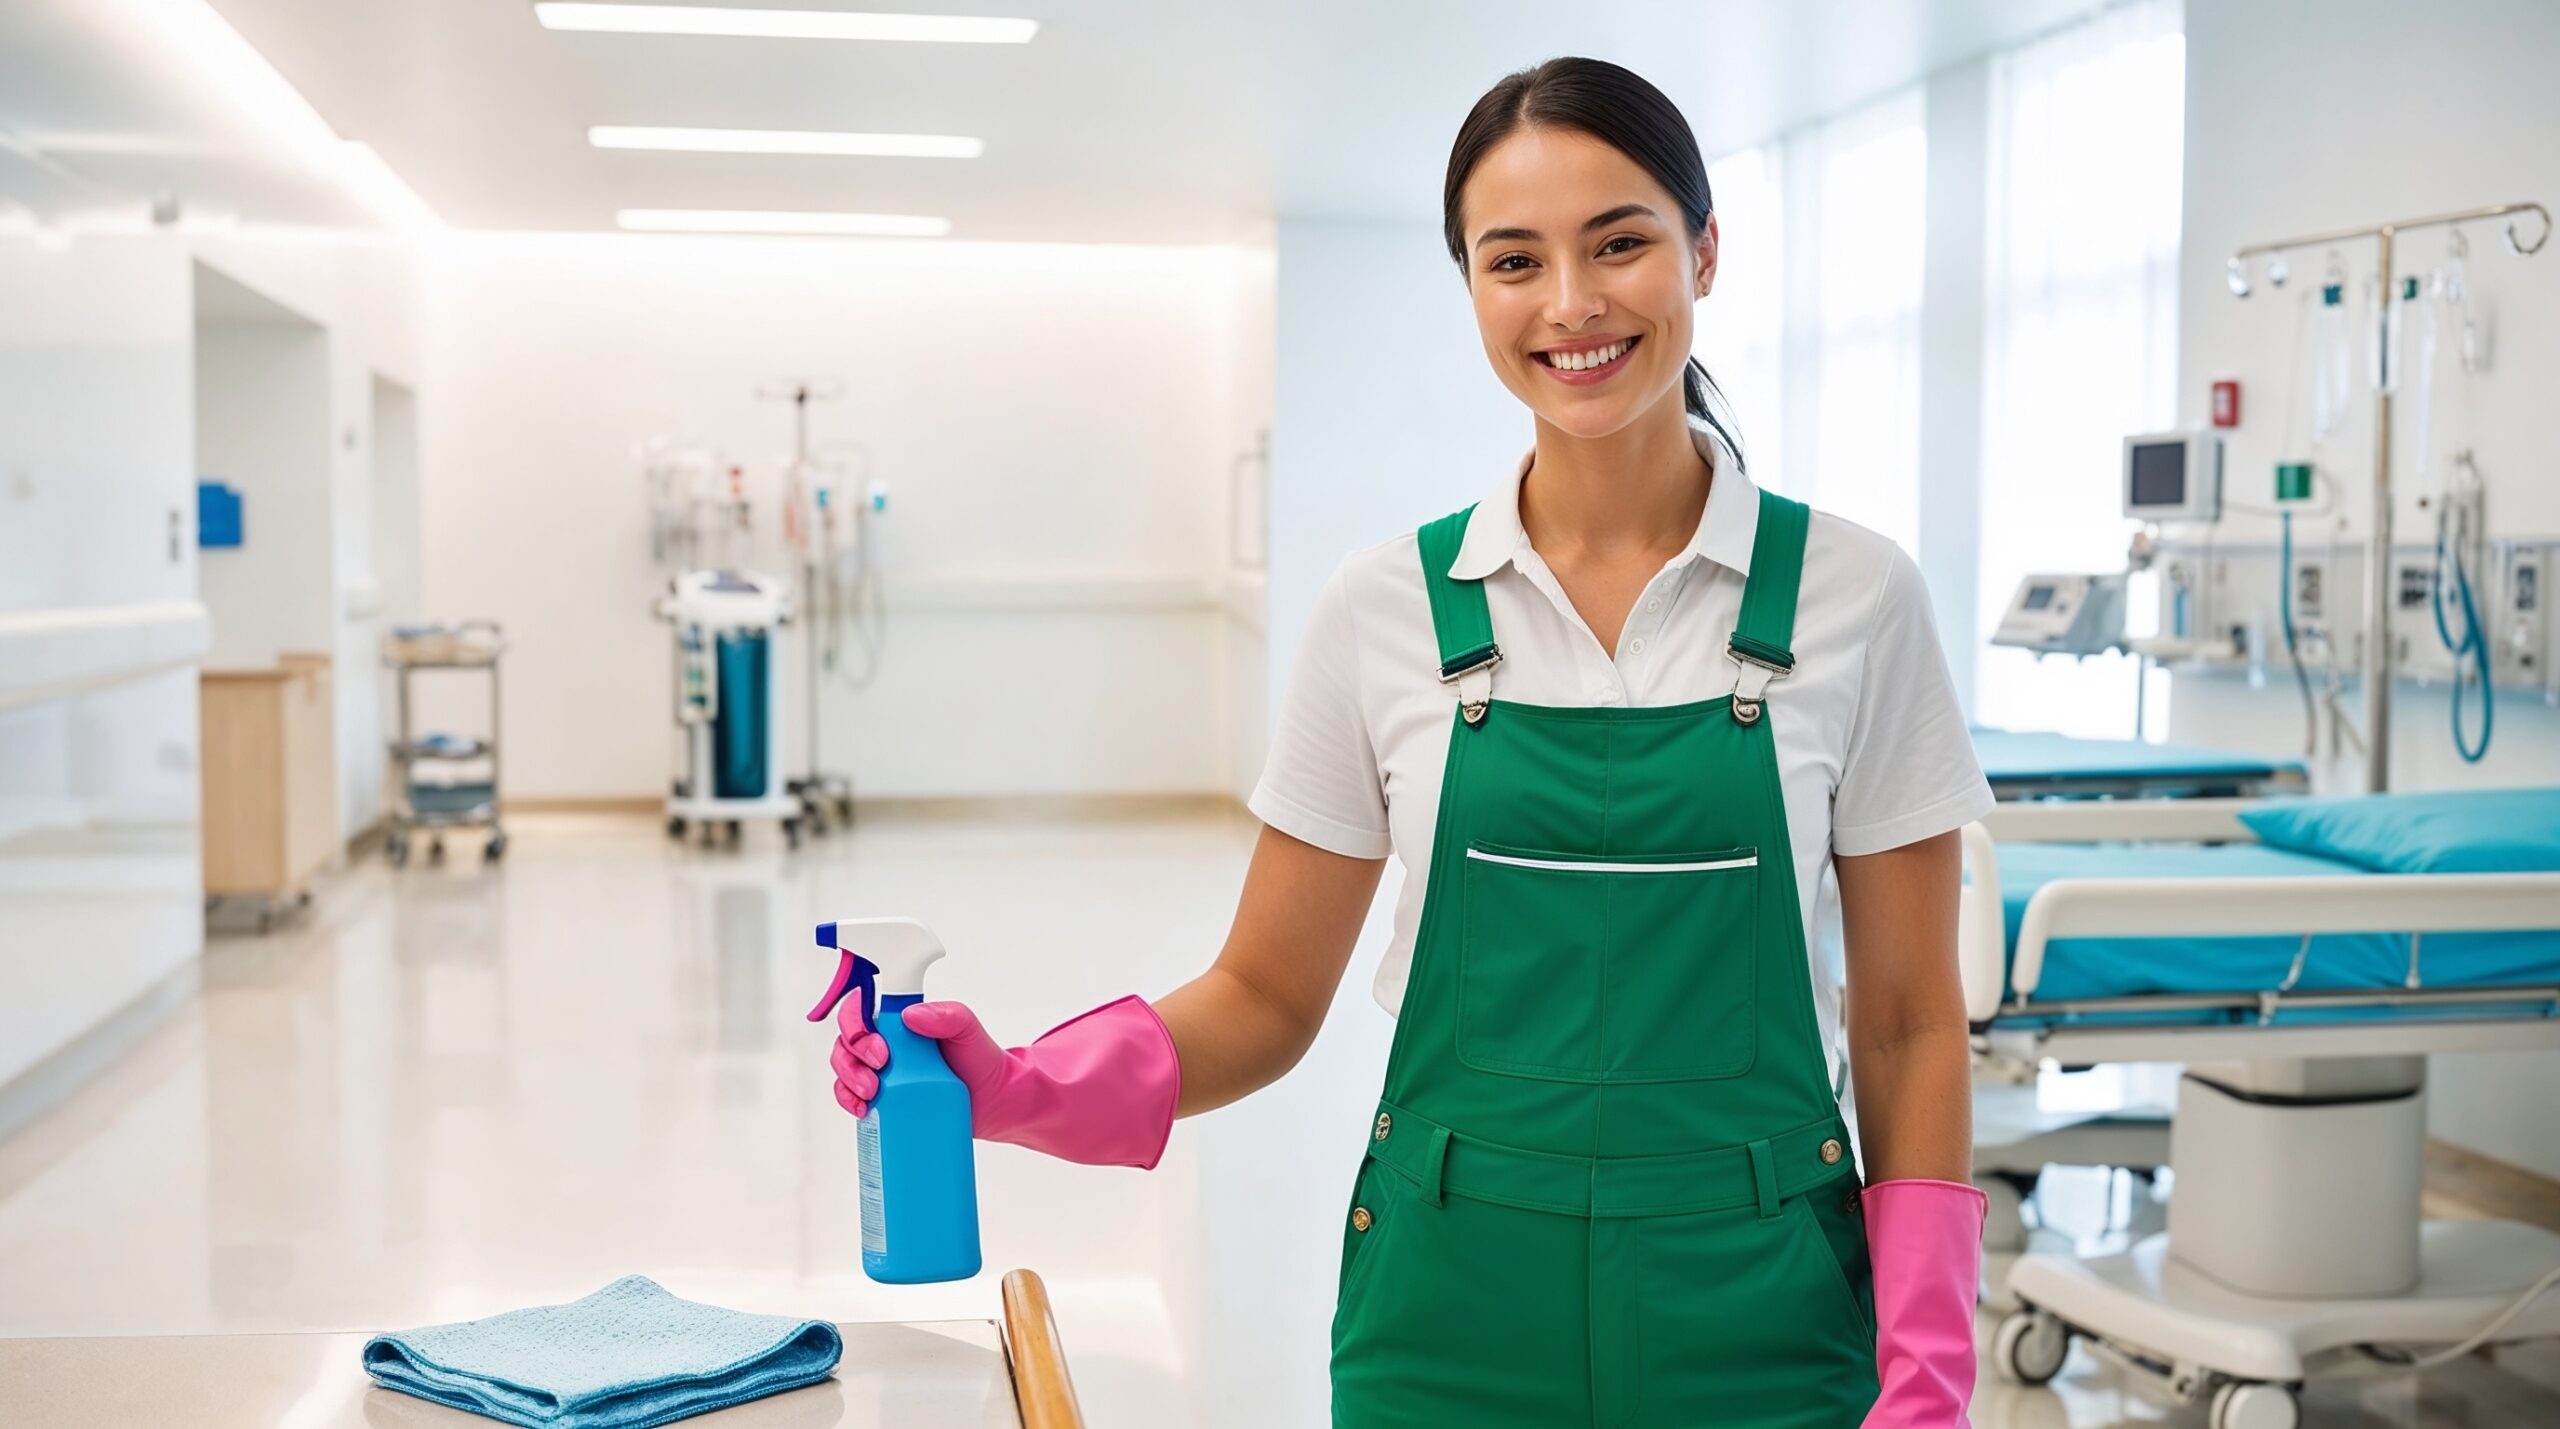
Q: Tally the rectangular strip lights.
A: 3